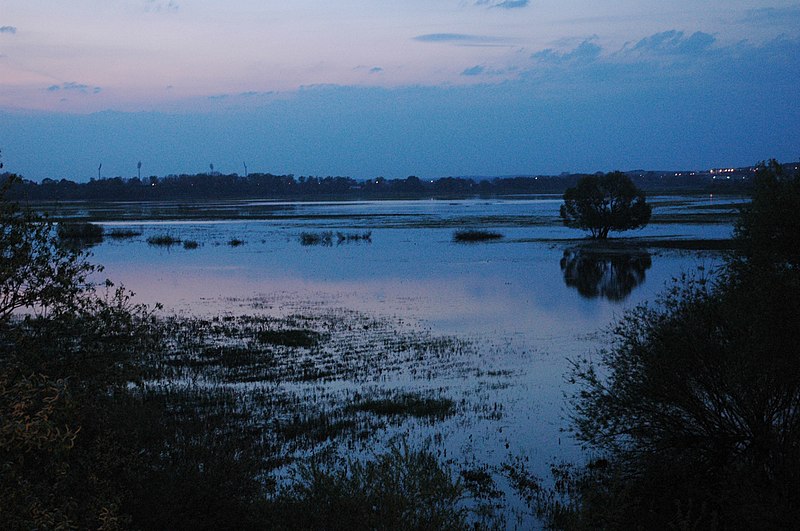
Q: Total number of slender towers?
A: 4